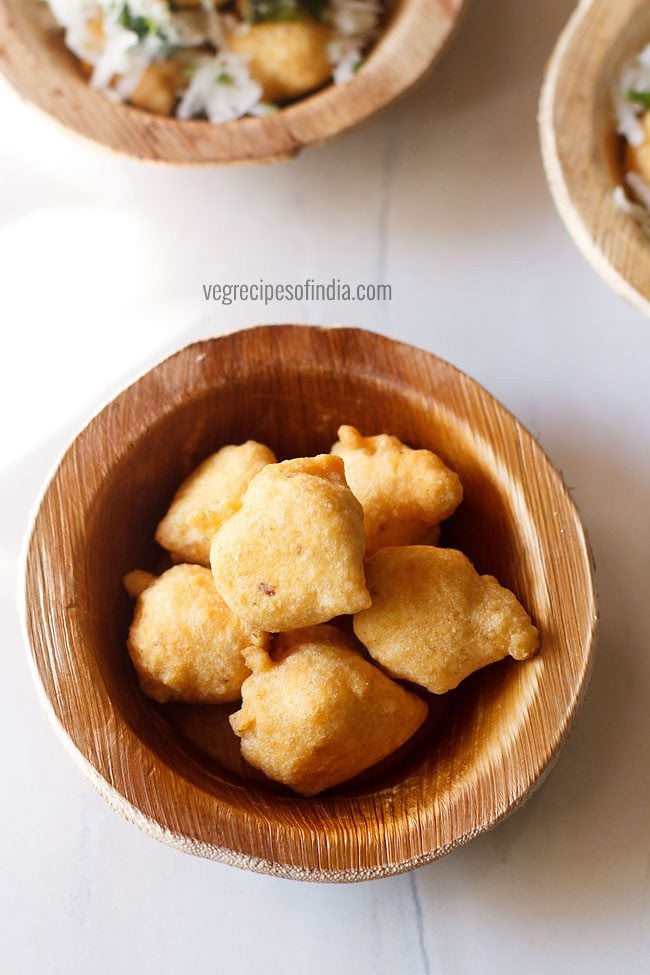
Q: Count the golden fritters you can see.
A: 6